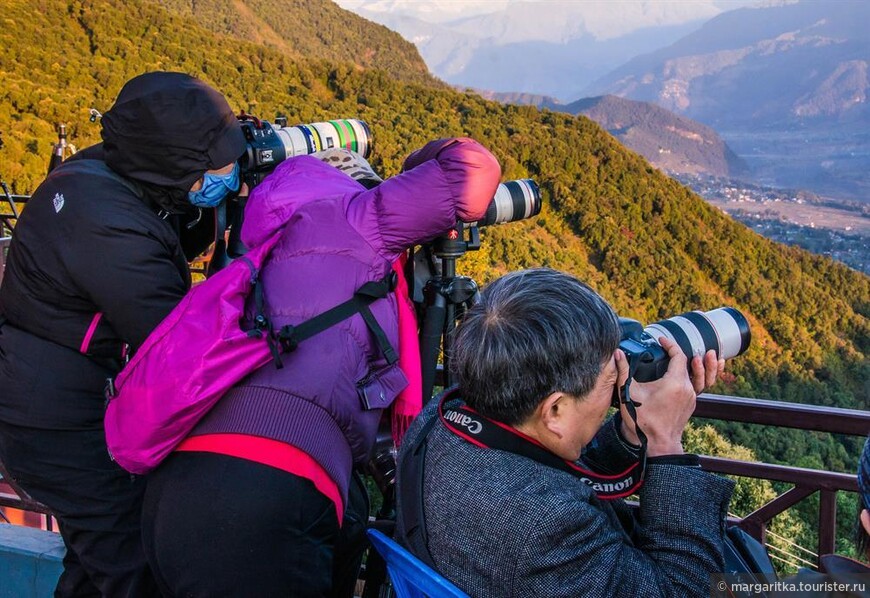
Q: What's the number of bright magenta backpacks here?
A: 1